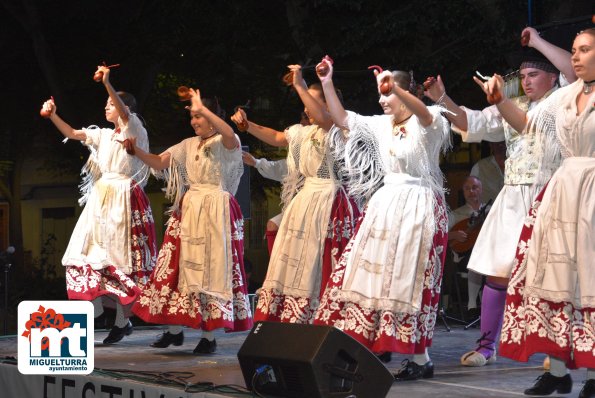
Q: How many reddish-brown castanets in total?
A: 11